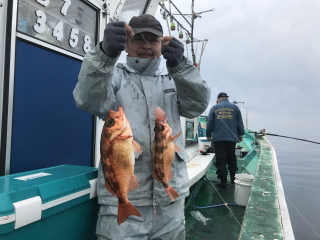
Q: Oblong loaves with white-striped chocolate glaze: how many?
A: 0